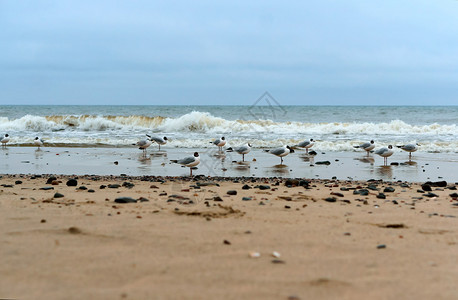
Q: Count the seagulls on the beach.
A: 12